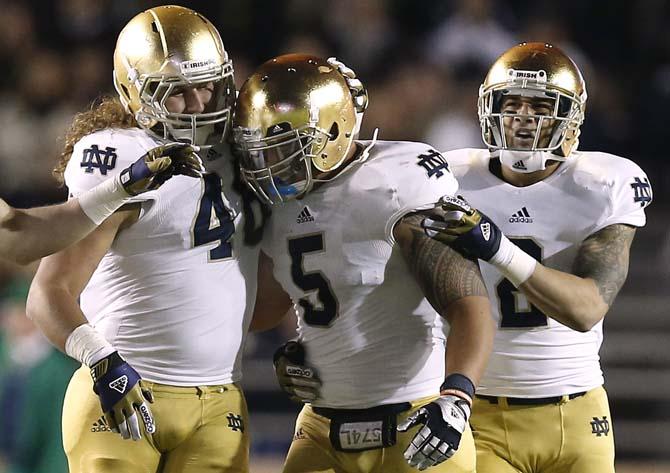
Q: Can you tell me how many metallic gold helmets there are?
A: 3